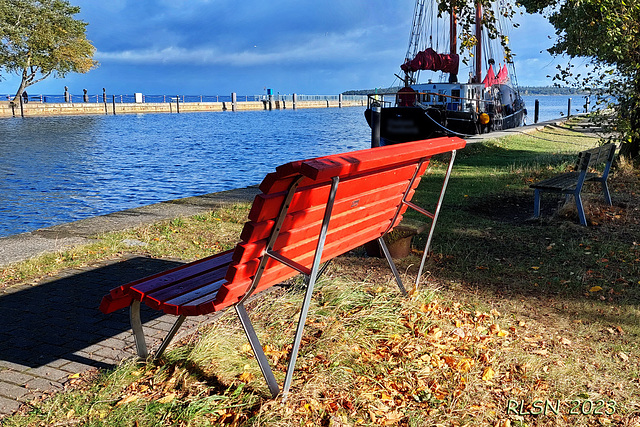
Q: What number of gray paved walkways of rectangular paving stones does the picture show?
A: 1